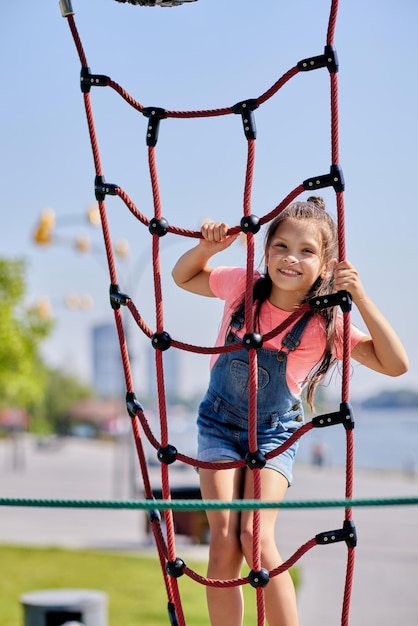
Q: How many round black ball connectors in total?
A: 8